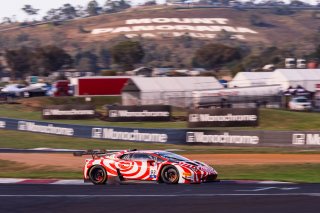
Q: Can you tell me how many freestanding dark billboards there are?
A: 3